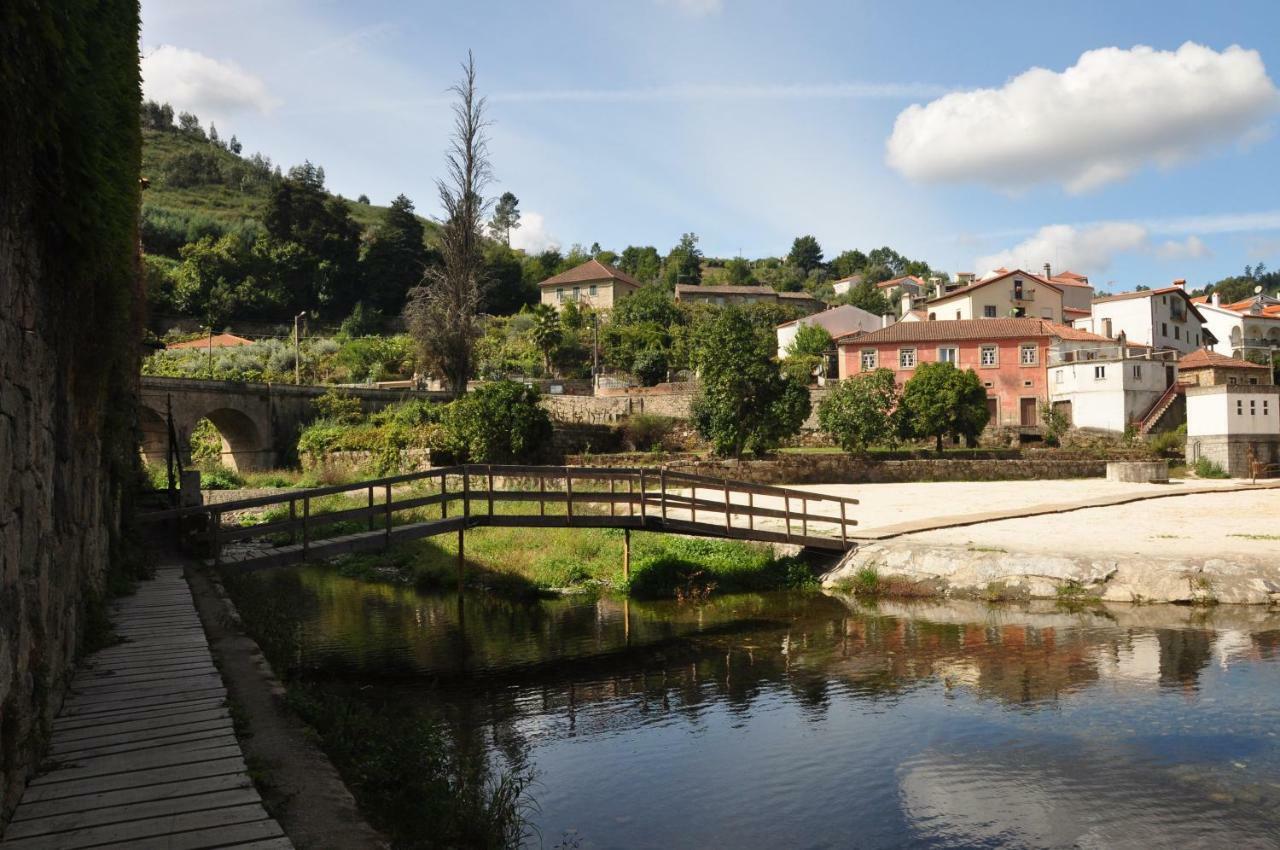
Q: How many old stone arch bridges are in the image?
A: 1